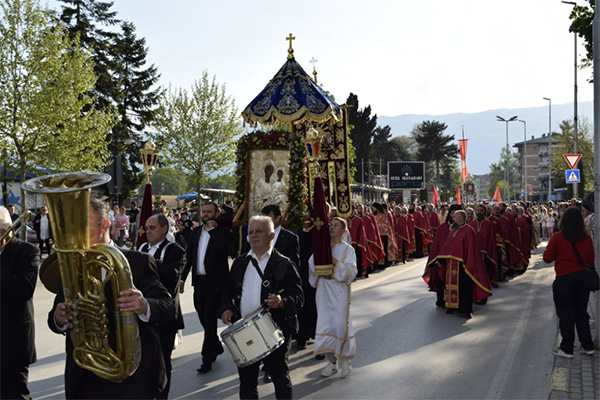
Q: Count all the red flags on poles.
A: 4